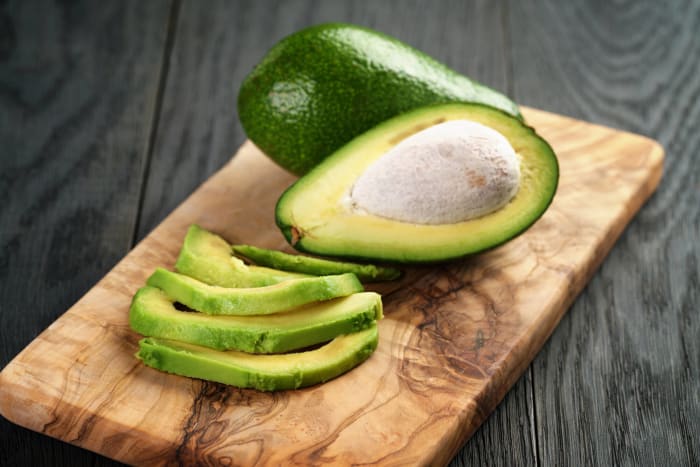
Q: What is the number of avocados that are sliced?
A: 1